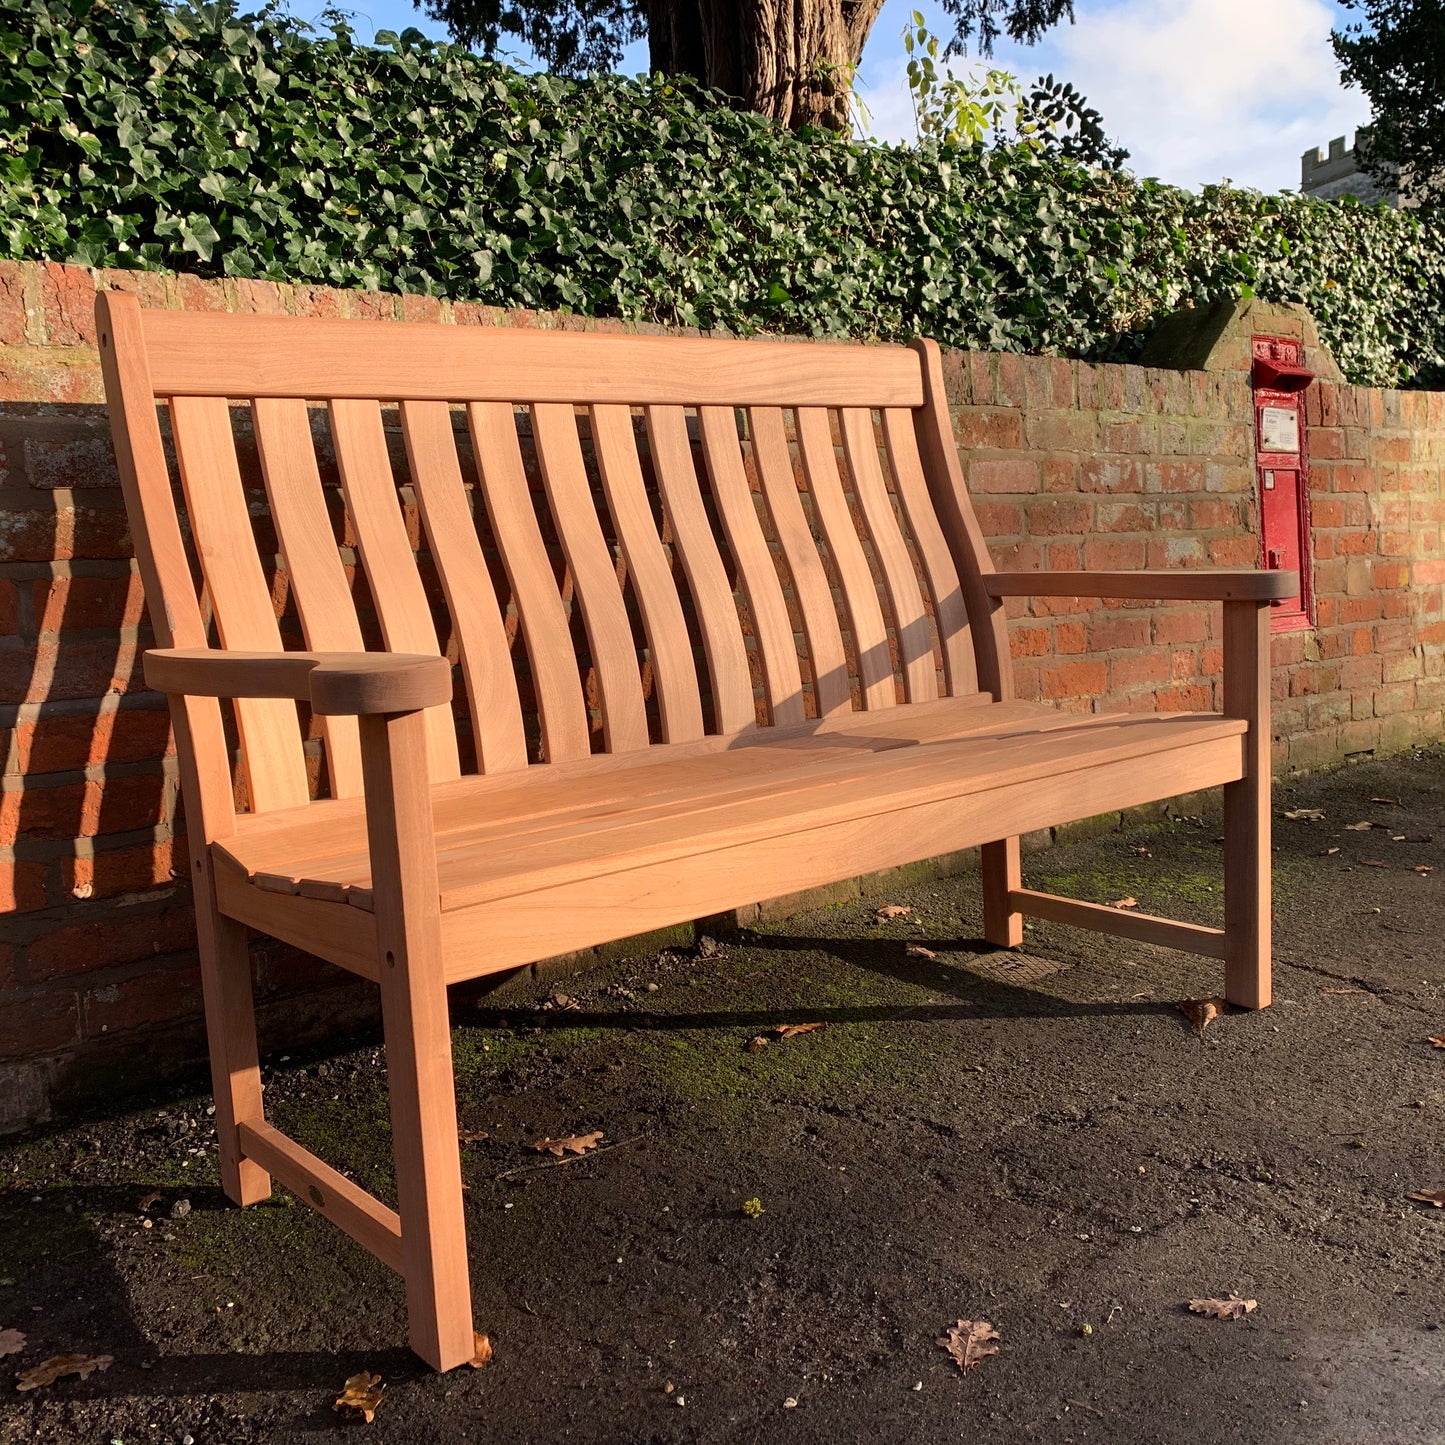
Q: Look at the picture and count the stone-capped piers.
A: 1